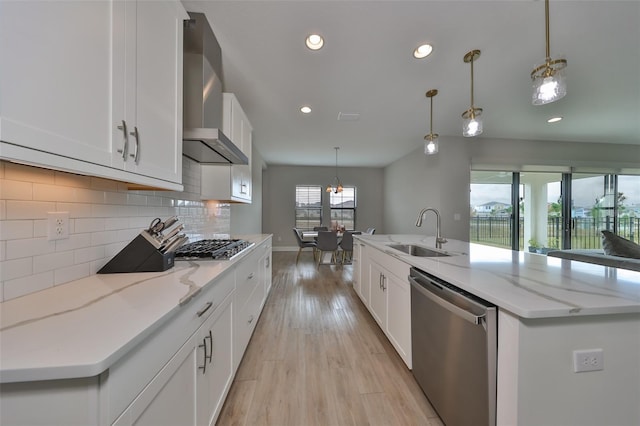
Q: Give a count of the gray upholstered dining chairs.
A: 5